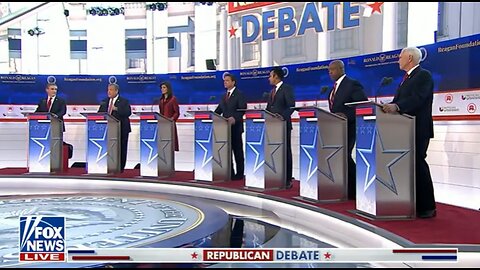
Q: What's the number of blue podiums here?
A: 7